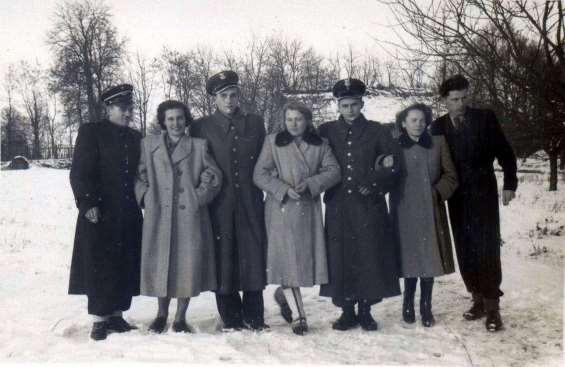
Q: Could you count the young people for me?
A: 7